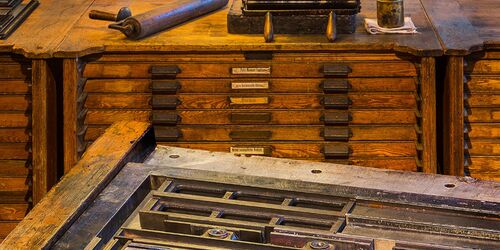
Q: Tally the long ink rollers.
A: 1